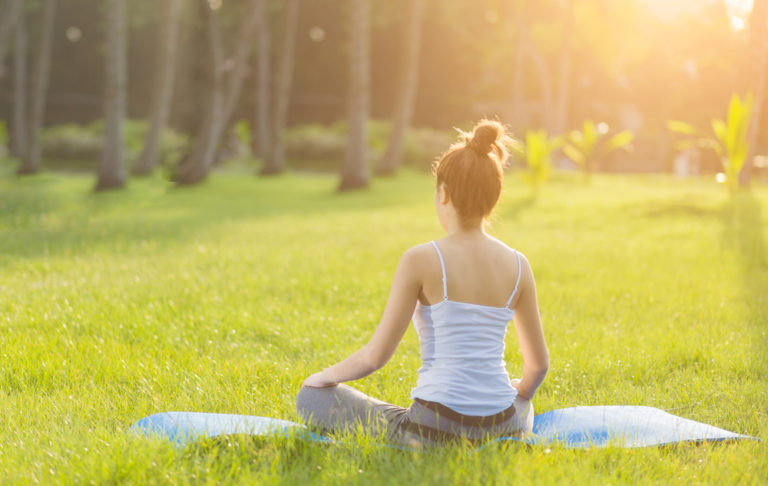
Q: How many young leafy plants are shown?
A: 3